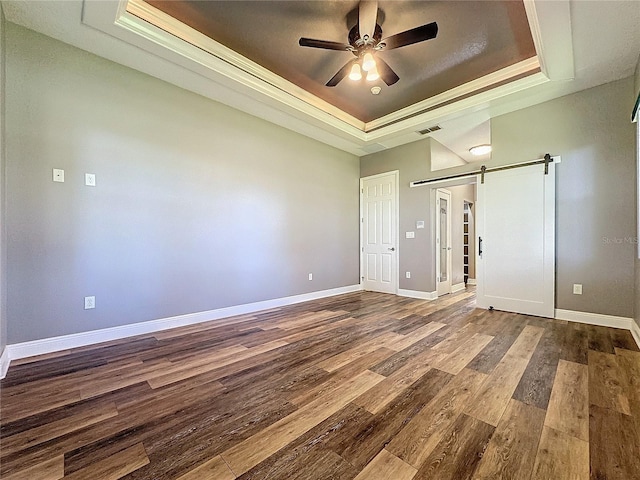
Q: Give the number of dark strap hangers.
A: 2